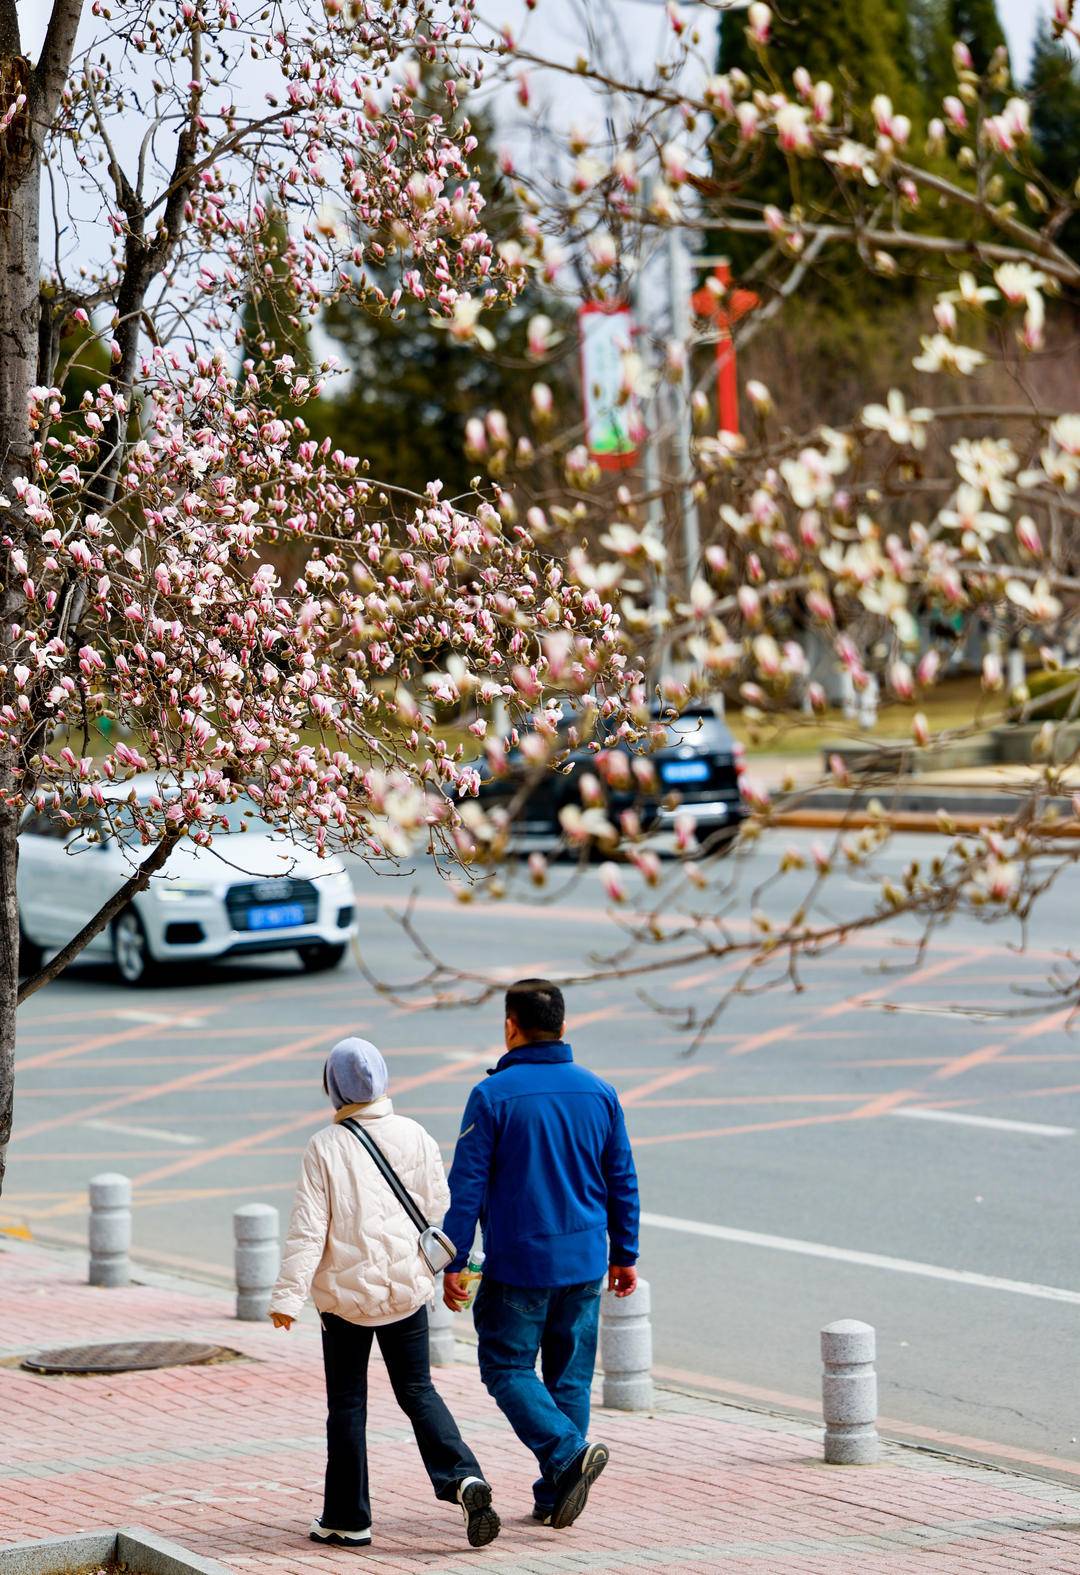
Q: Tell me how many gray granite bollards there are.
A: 5